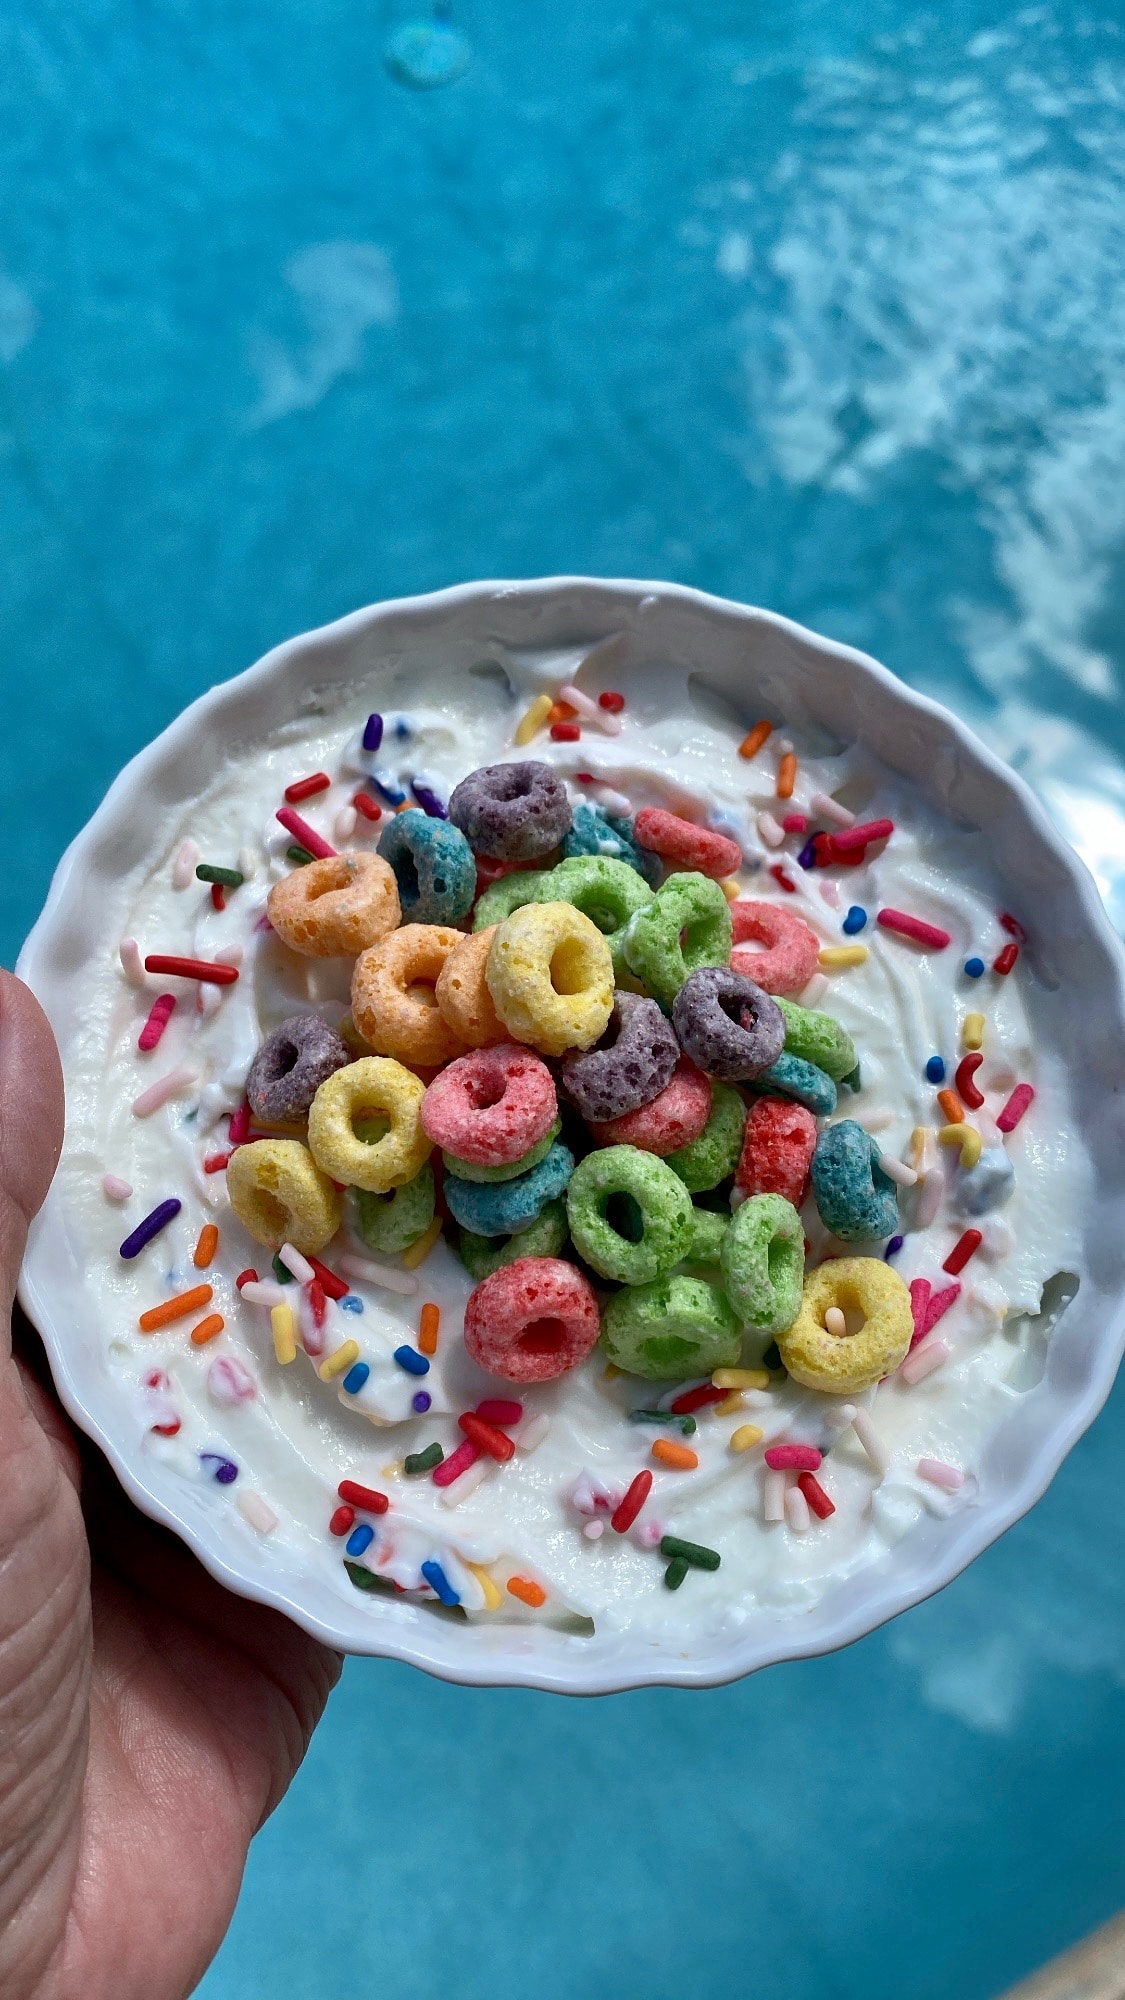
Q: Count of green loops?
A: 12